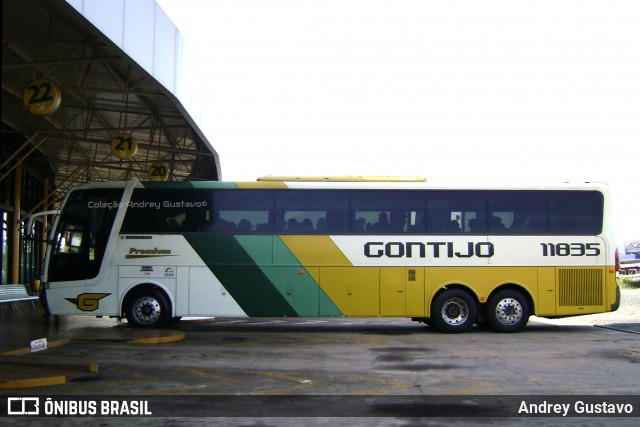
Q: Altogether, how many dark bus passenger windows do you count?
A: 7